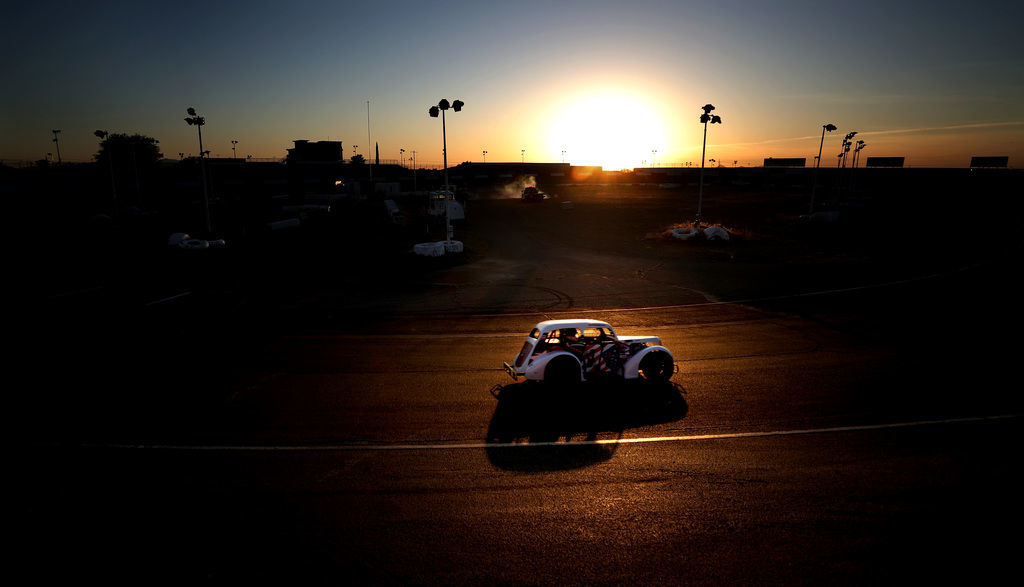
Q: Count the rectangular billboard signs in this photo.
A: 3